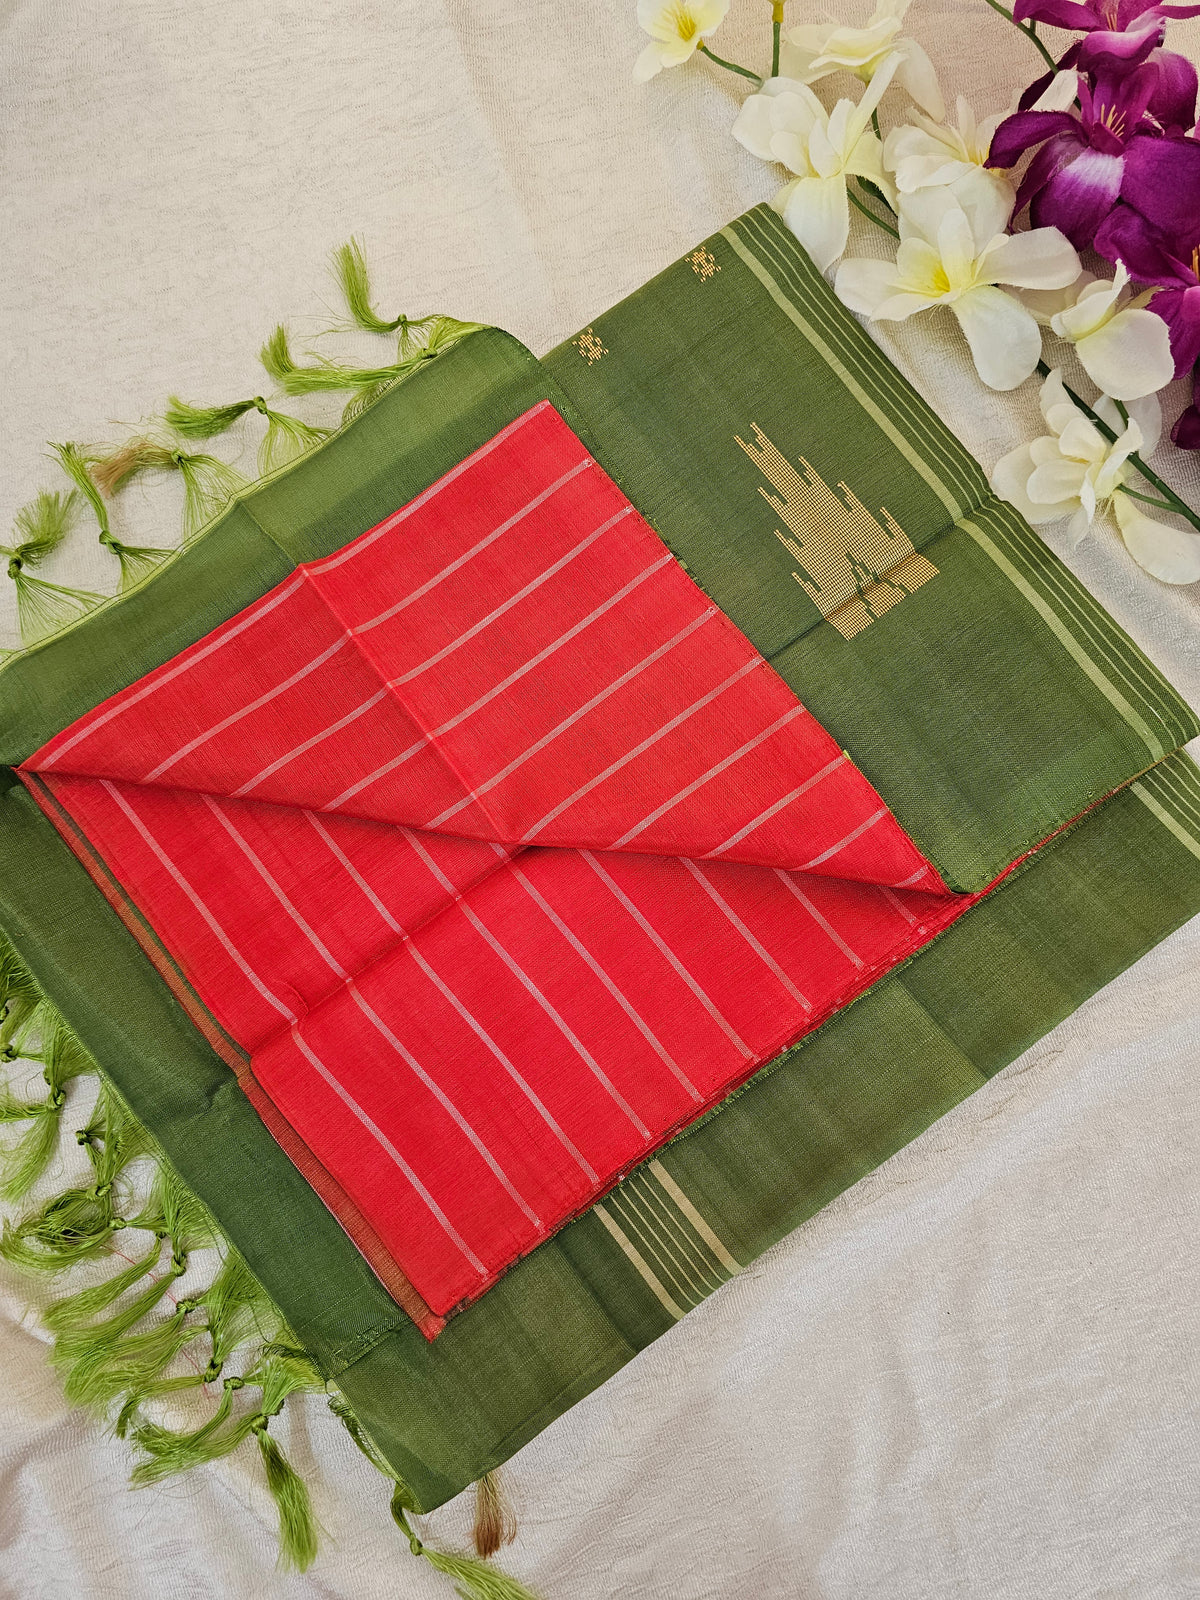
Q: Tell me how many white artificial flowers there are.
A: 7